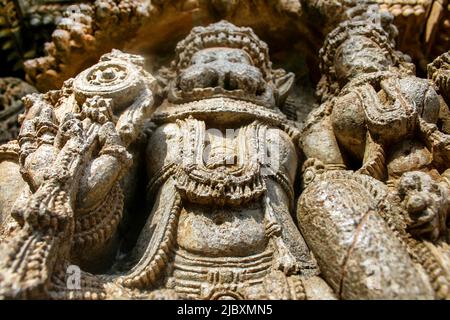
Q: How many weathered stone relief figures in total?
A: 3